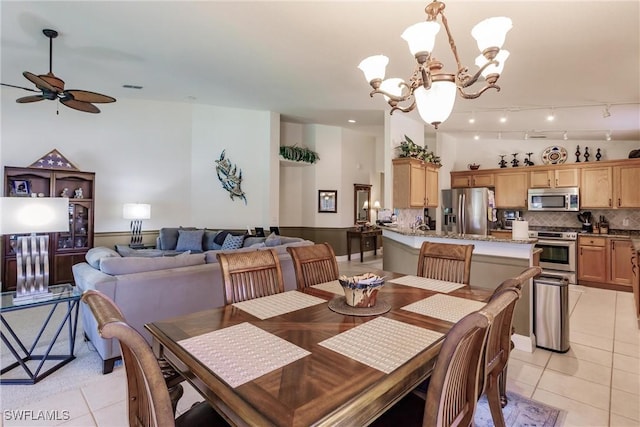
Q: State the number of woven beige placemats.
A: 6